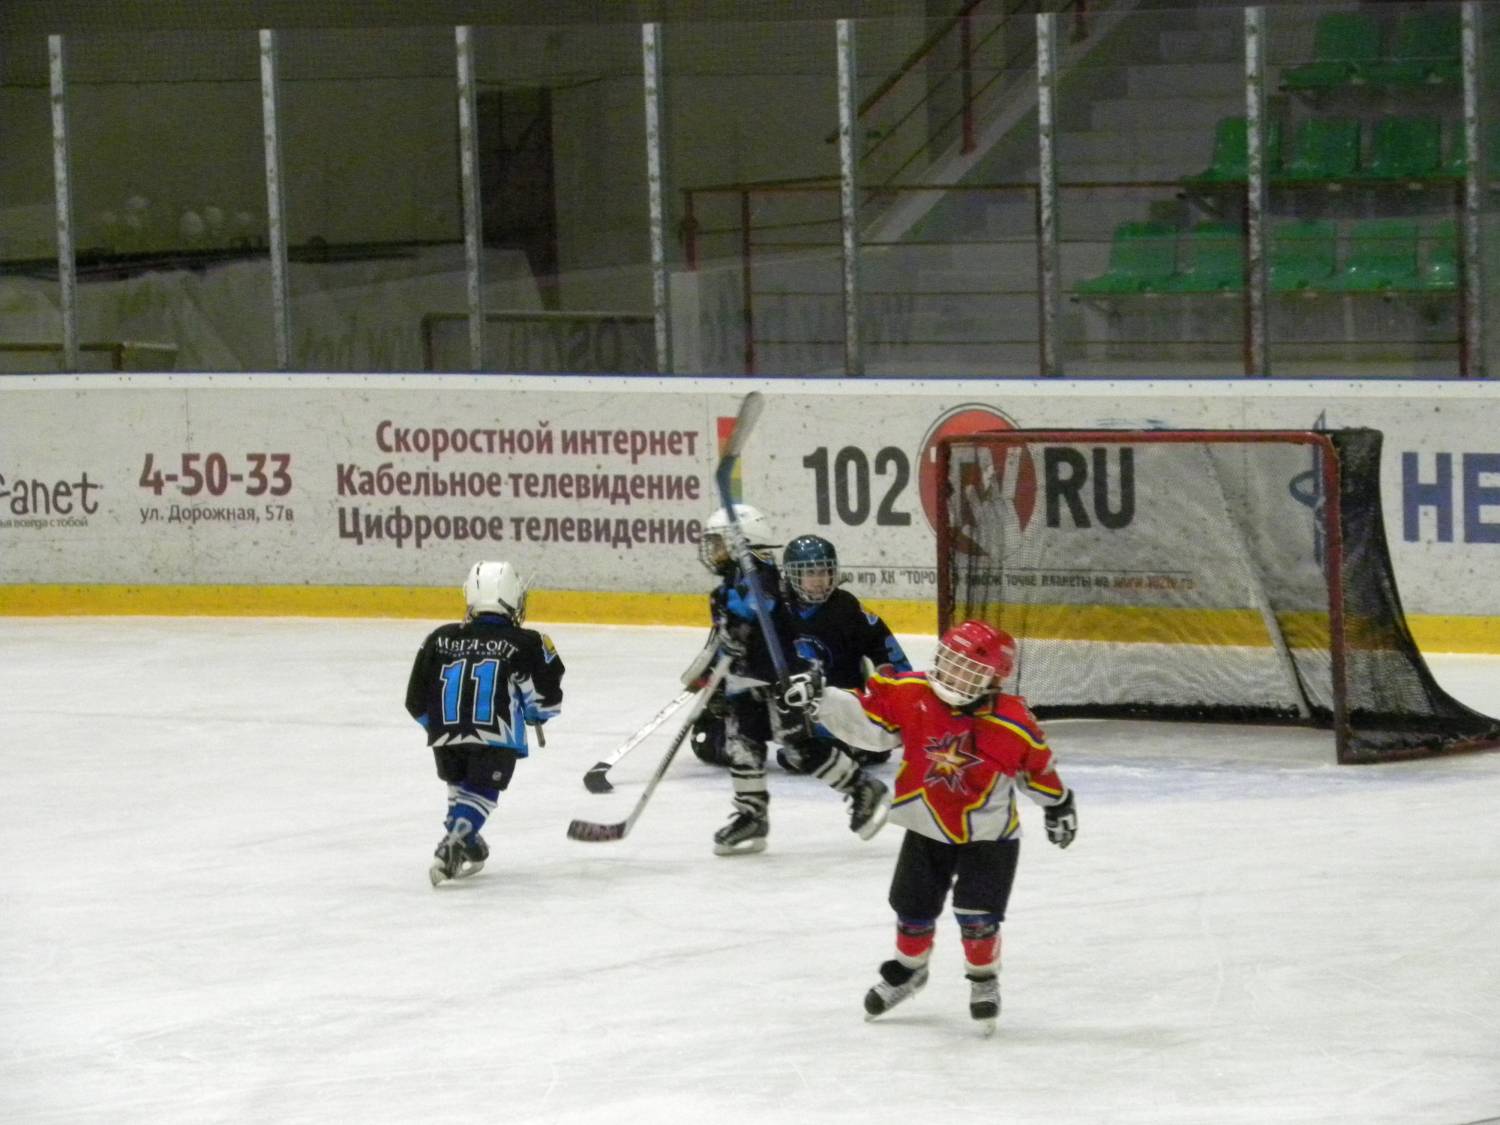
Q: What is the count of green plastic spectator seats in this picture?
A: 11